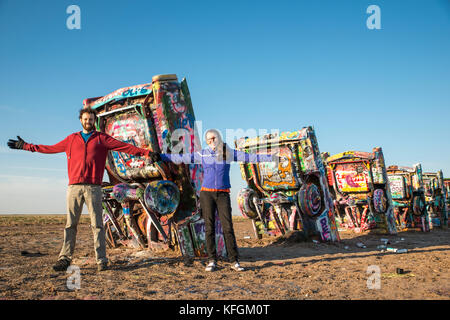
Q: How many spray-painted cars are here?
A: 6